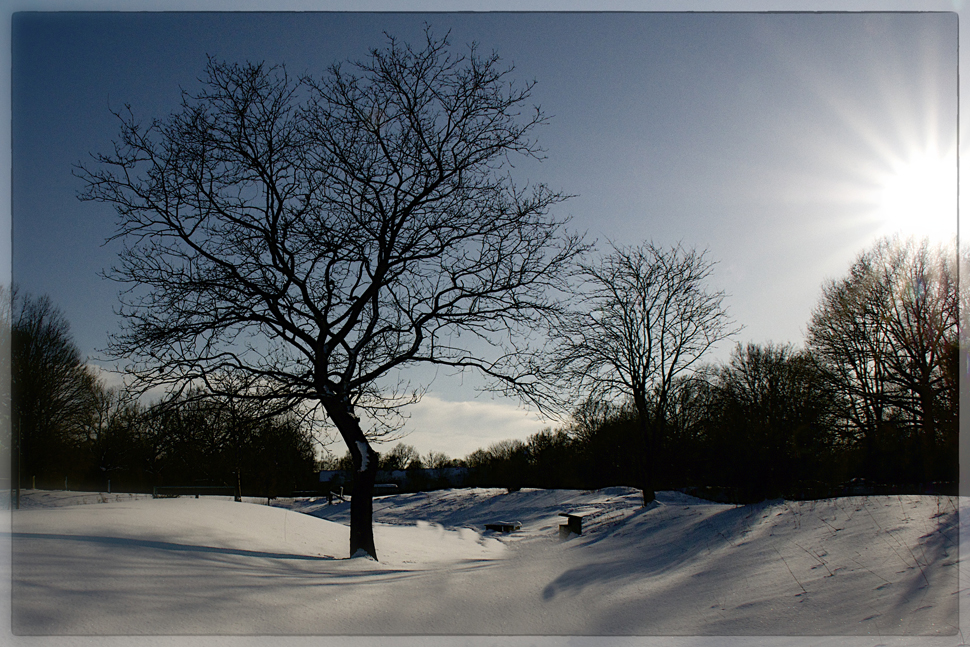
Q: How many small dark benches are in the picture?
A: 2